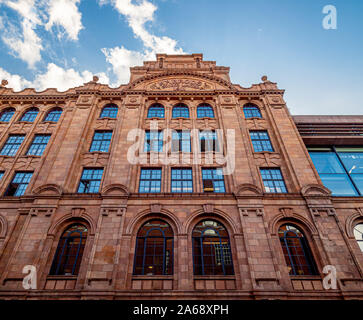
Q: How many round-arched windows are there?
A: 13